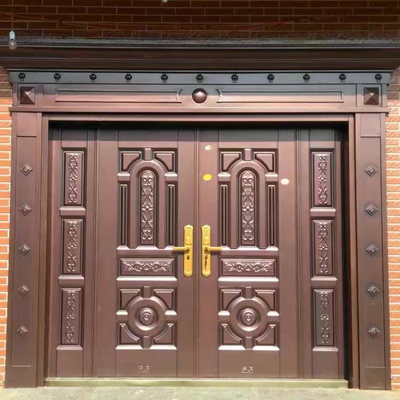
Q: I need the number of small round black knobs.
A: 11